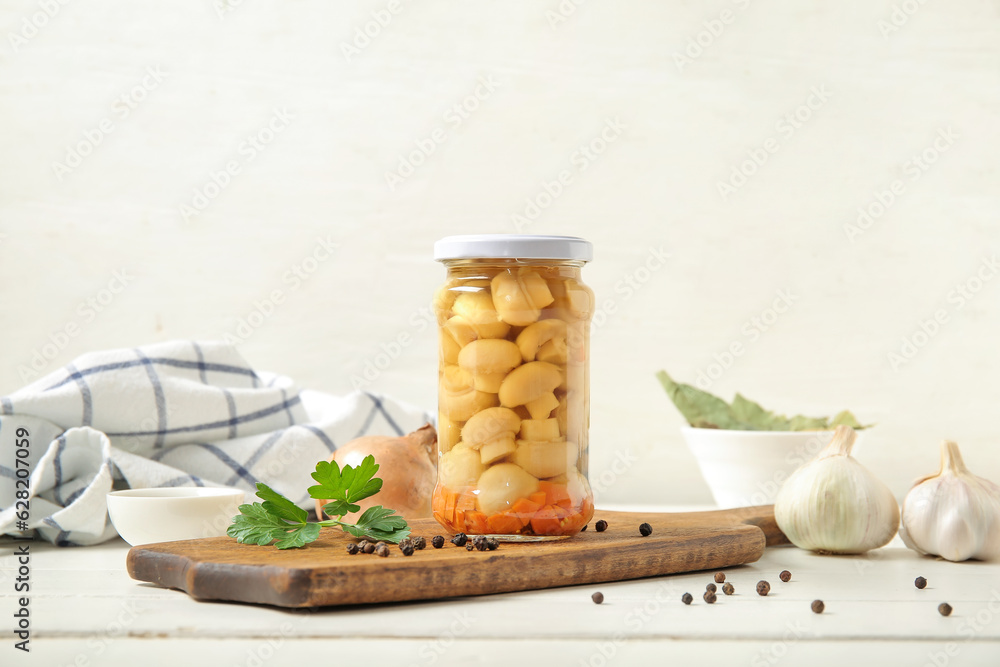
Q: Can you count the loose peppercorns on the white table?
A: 11